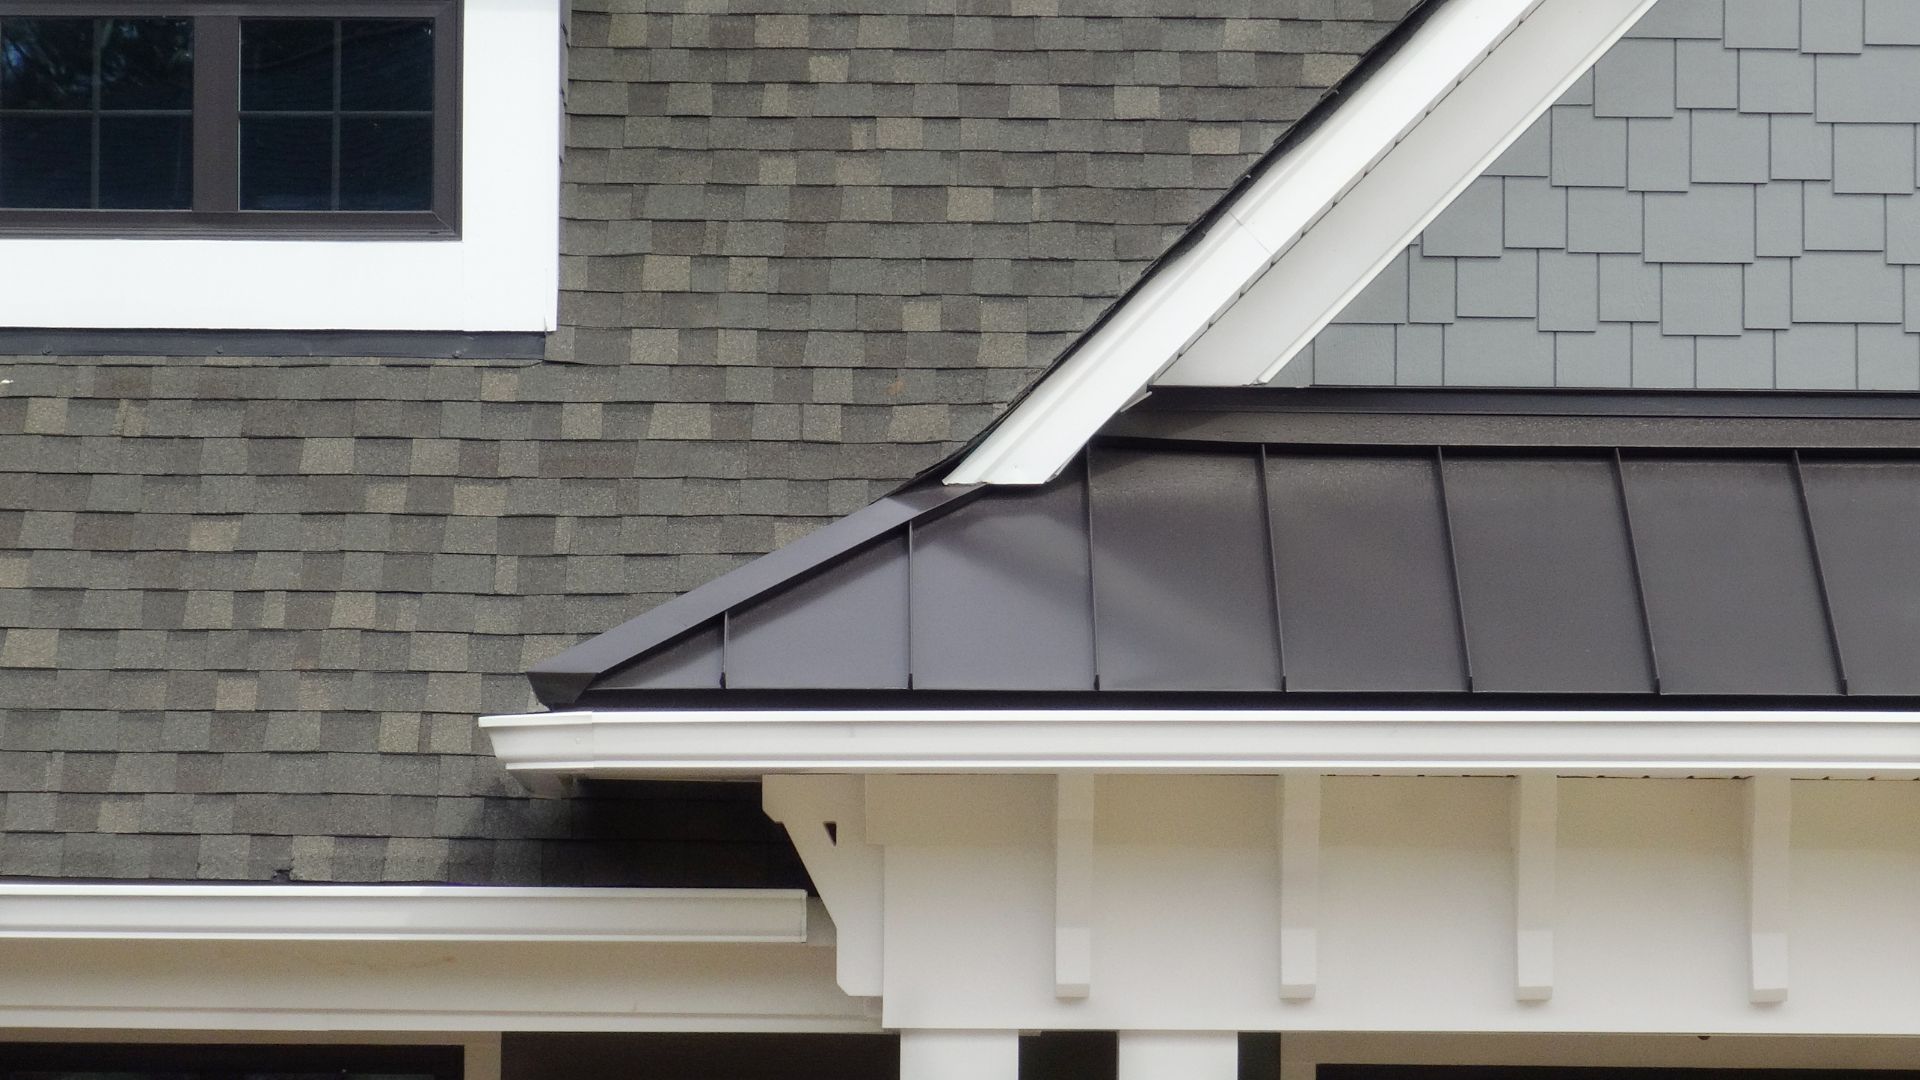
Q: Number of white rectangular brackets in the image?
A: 4